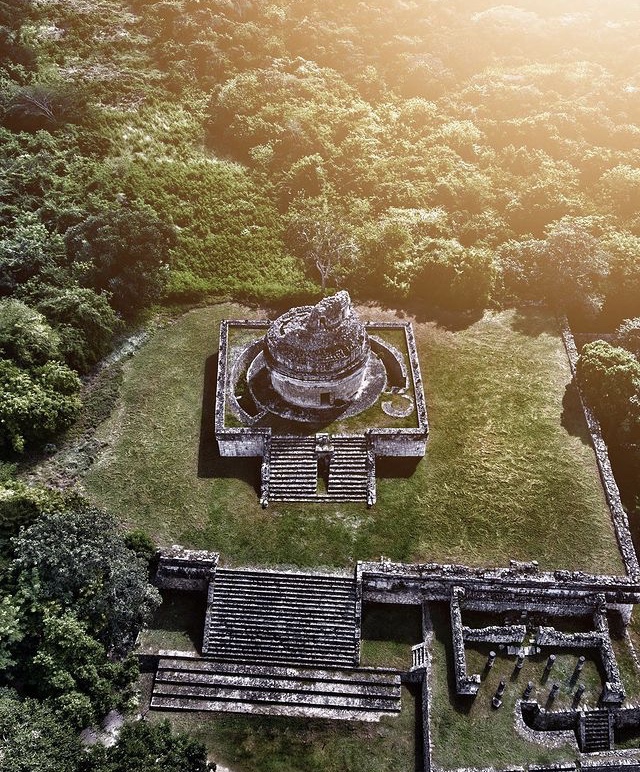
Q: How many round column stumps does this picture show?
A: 8